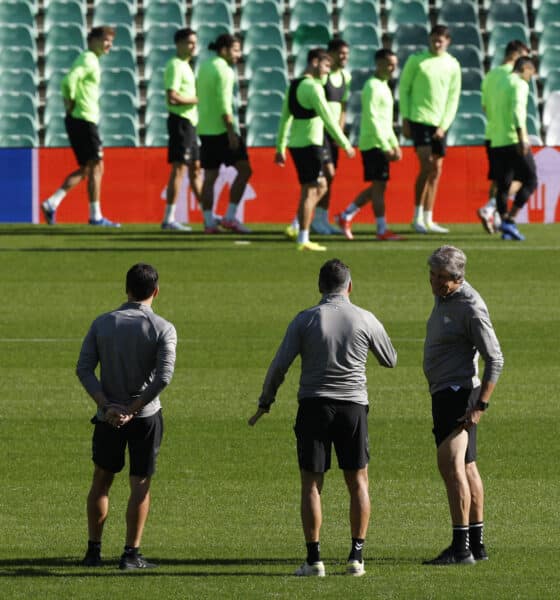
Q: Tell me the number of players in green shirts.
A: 9